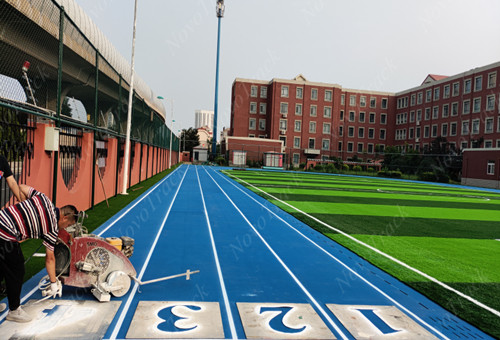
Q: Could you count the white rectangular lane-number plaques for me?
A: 4